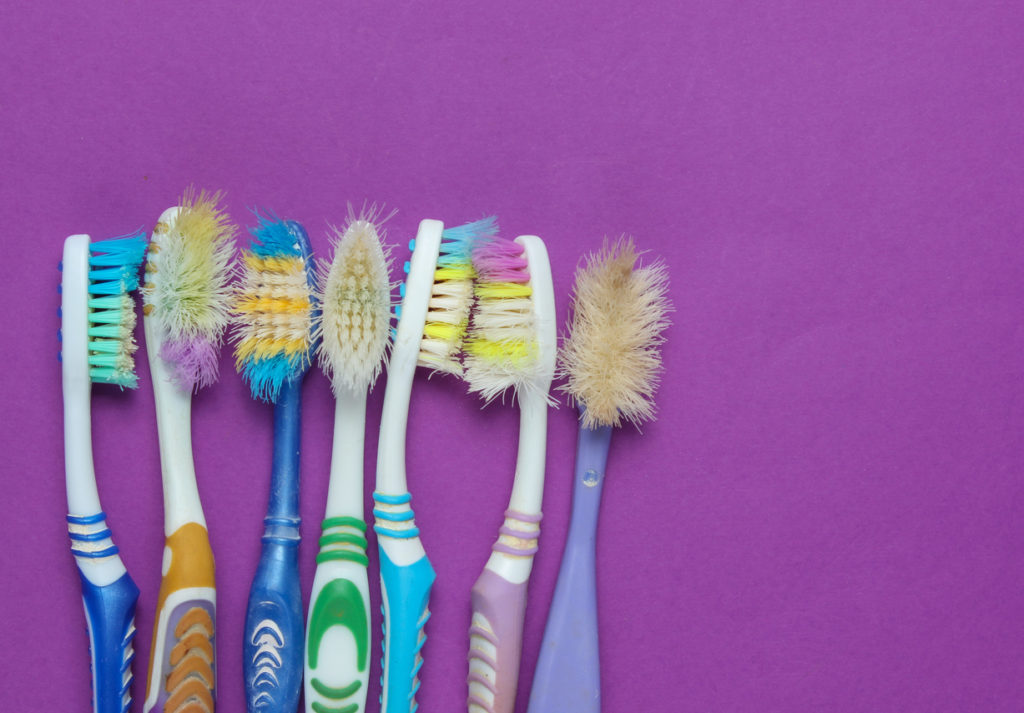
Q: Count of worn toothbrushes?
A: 7